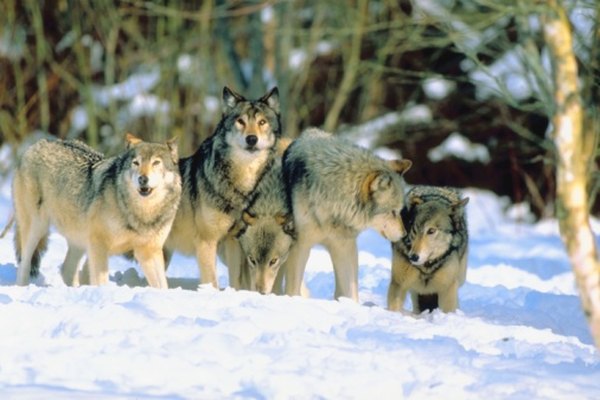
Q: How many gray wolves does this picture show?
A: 5